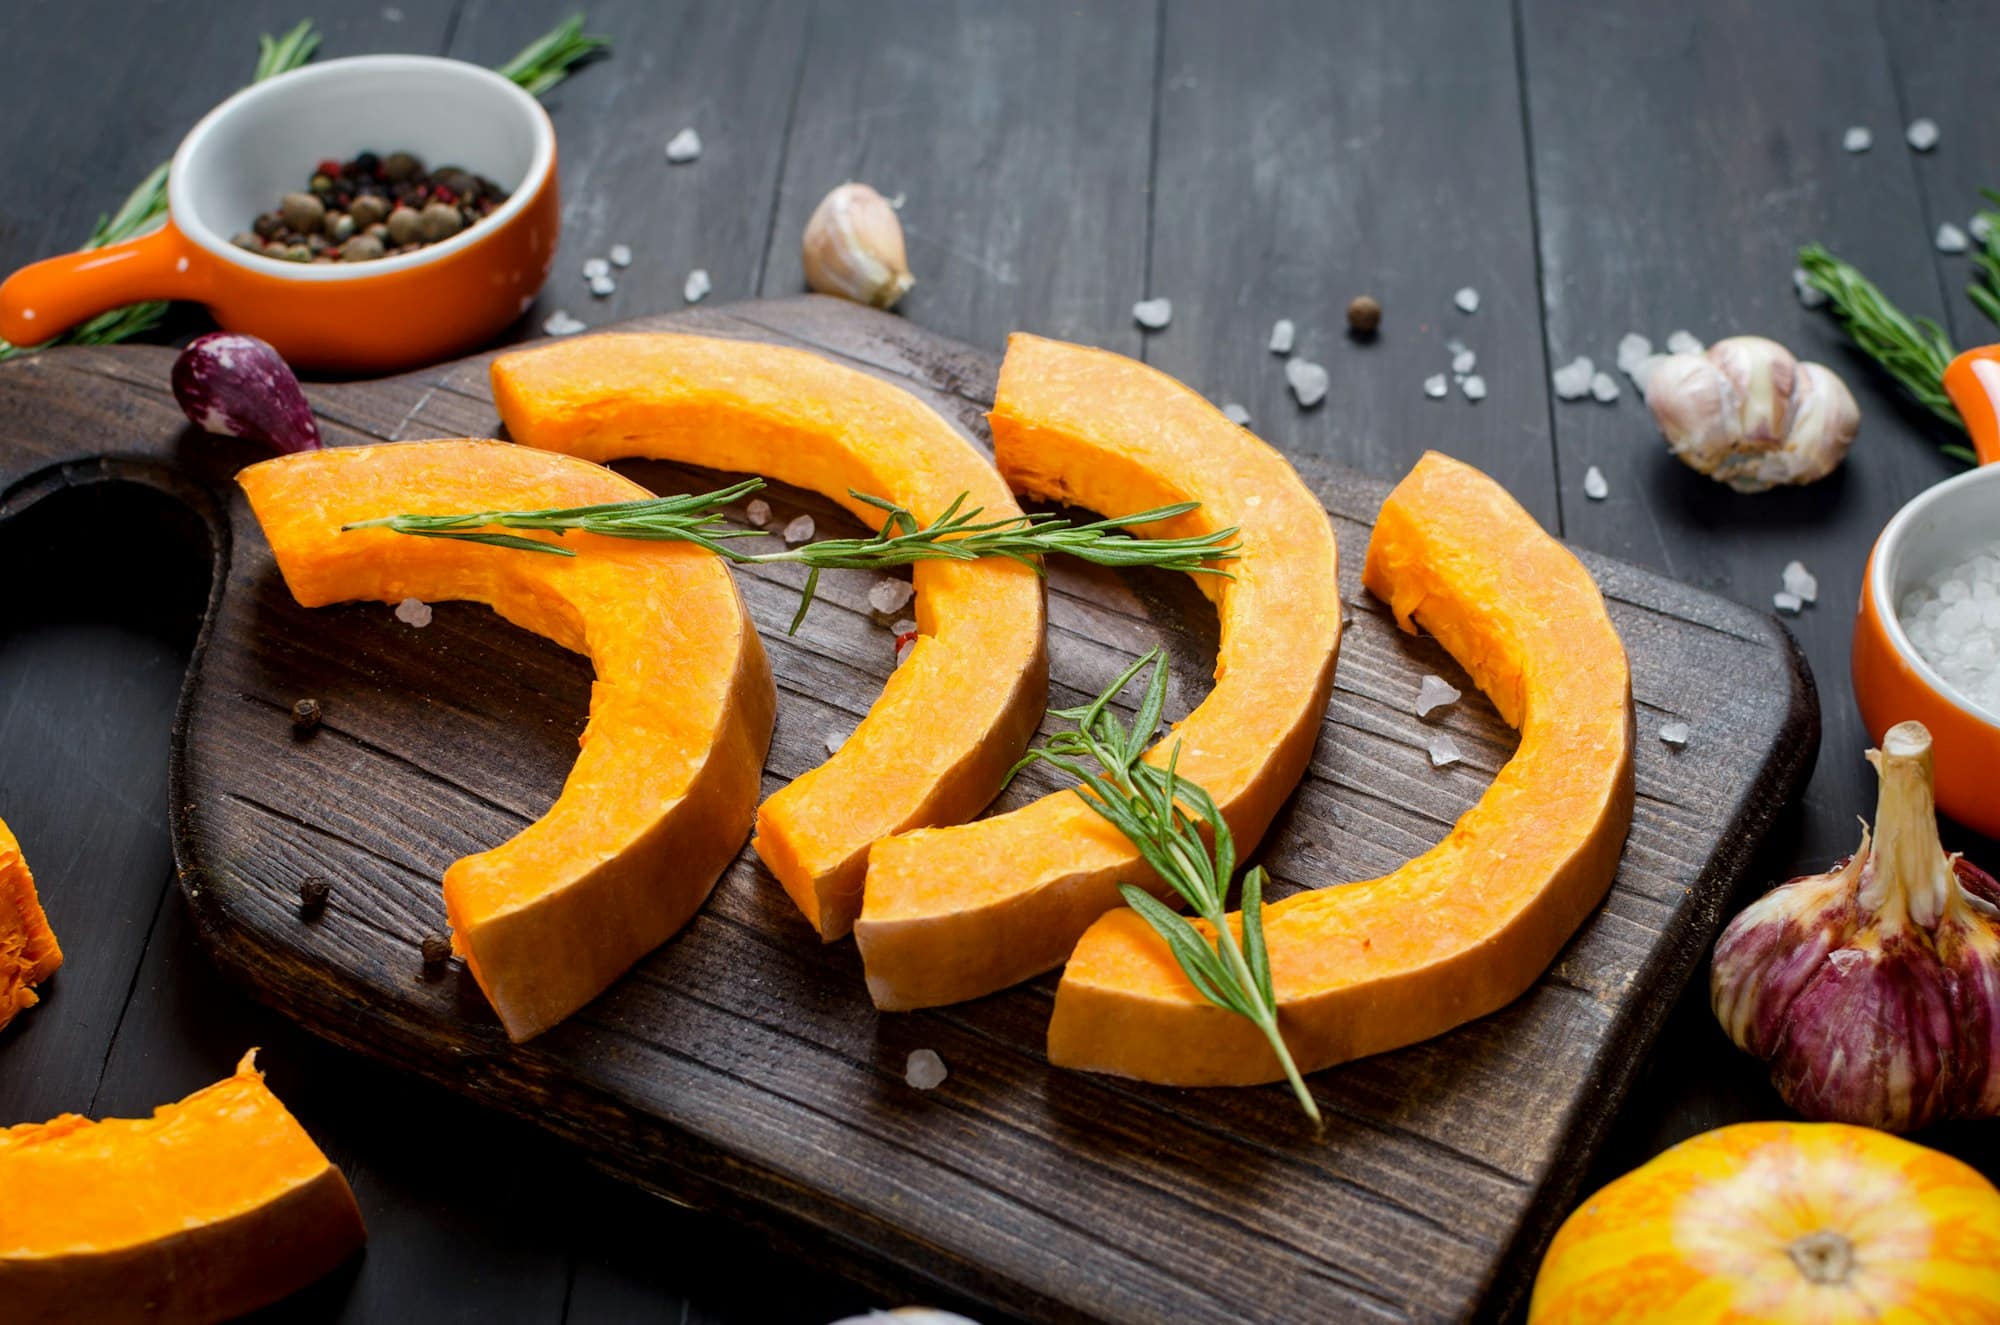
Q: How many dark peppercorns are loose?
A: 4